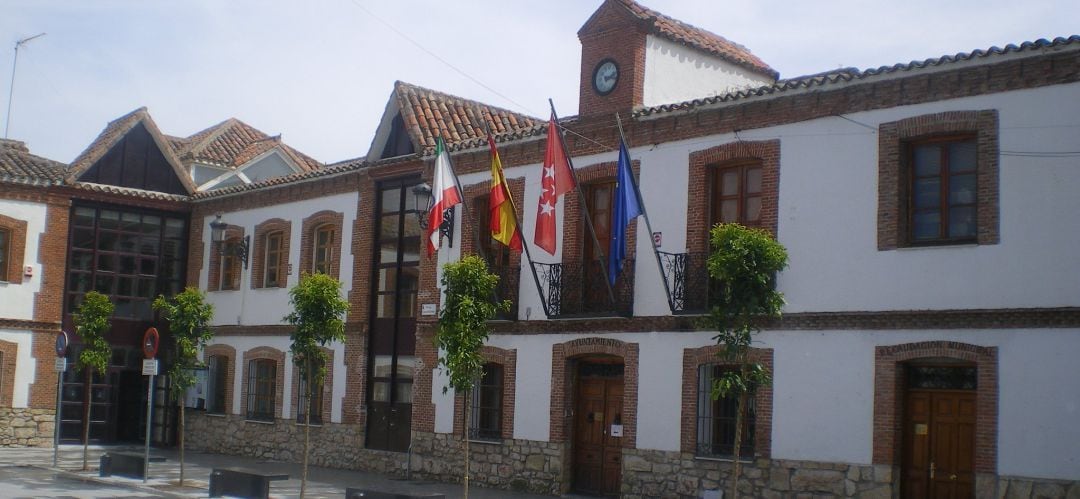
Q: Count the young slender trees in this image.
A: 5